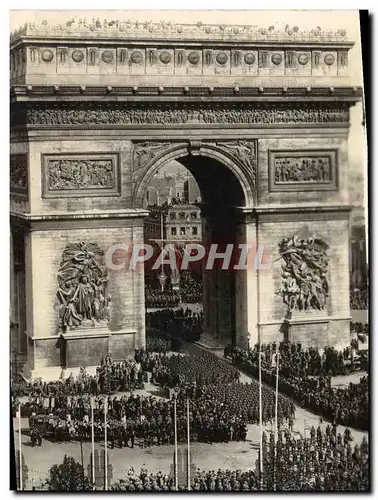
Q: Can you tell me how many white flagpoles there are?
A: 7